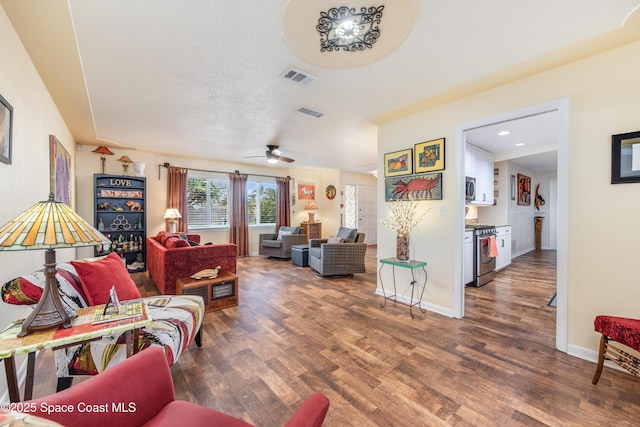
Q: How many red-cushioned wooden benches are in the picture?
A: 1